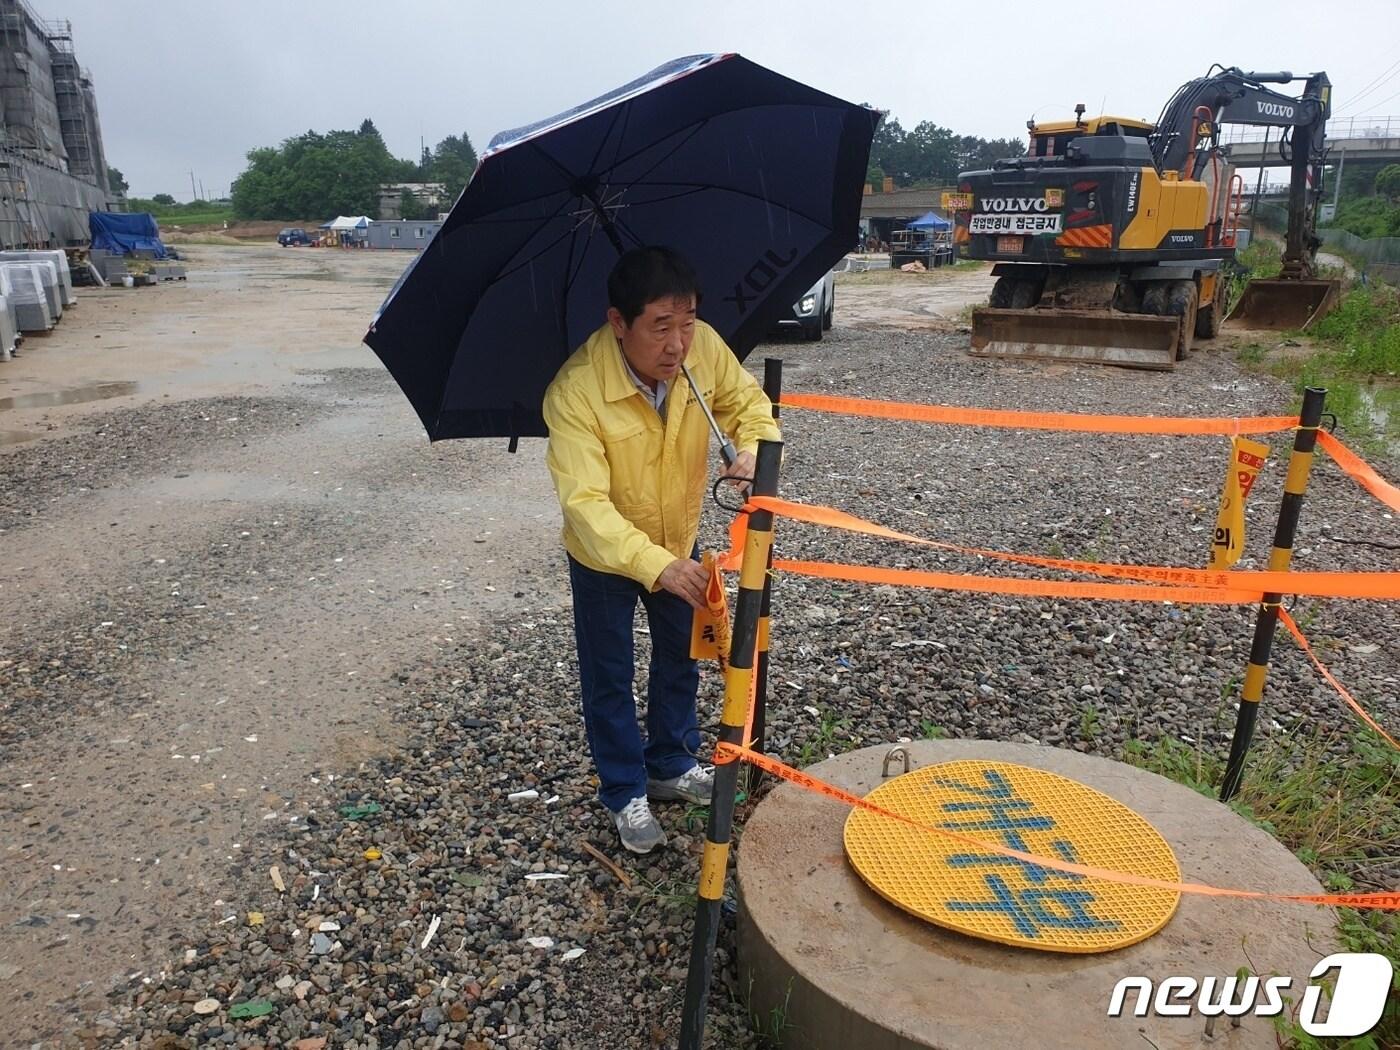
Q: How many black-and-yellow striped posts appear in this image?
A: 3